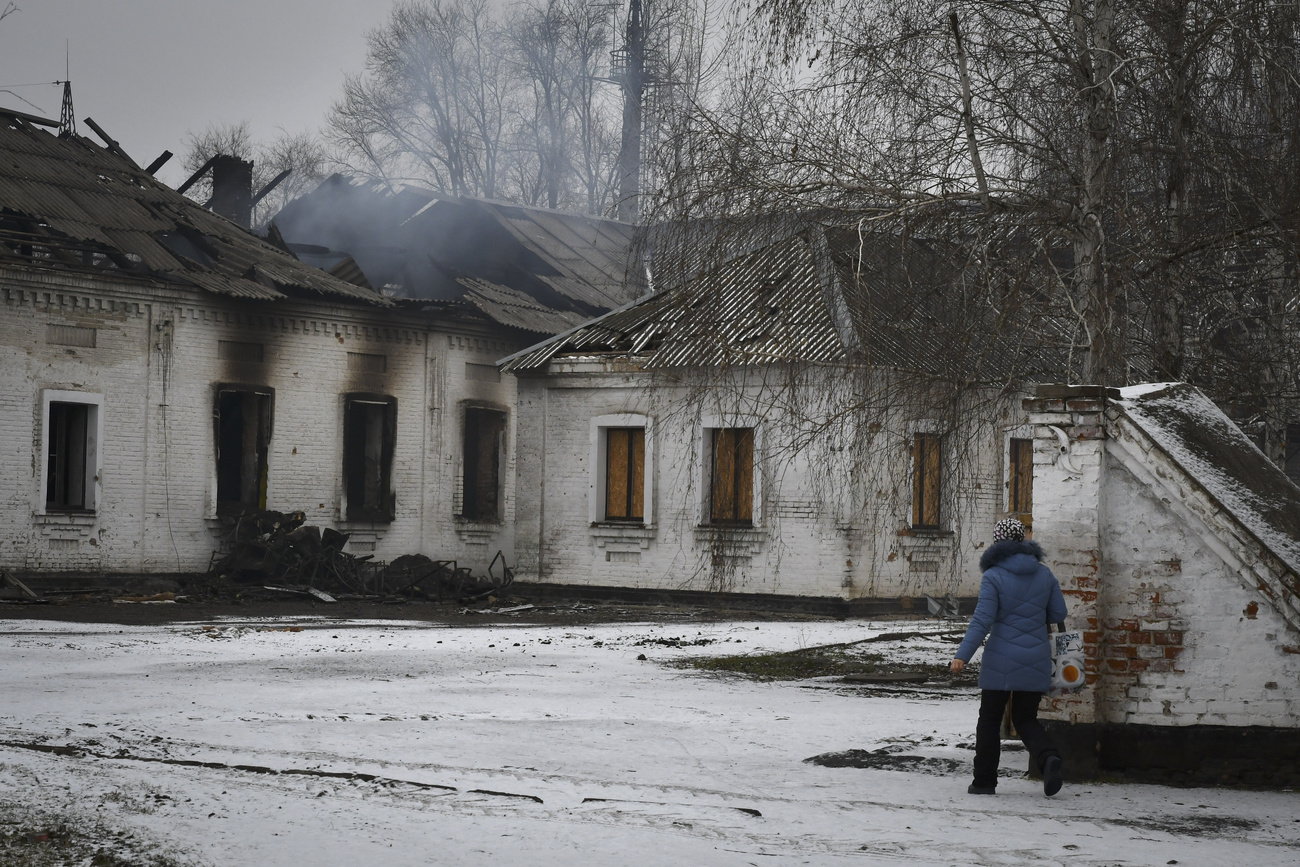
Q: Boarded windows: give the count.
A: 4